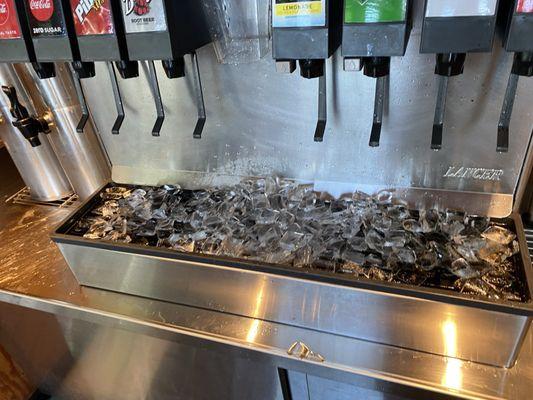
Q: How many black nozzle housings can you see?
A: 8